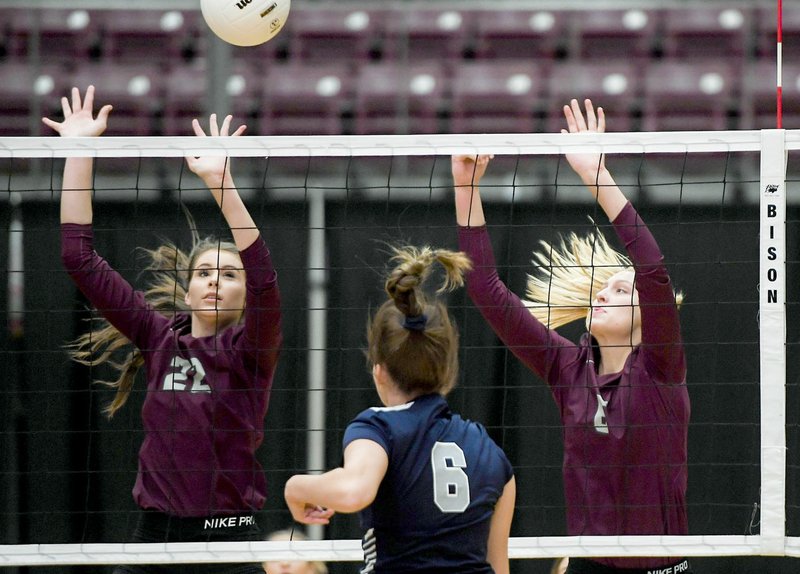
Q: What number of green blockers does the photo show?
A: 0